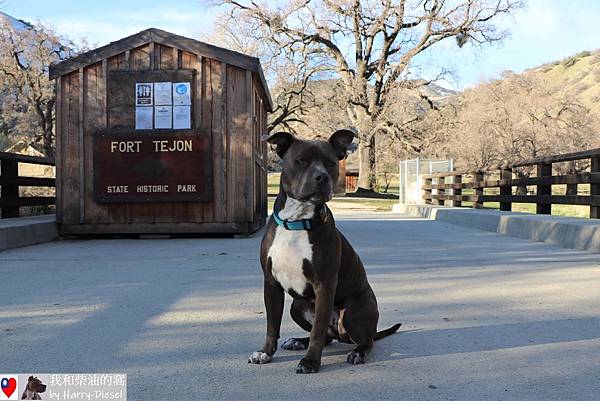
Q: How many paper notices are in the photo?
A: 6